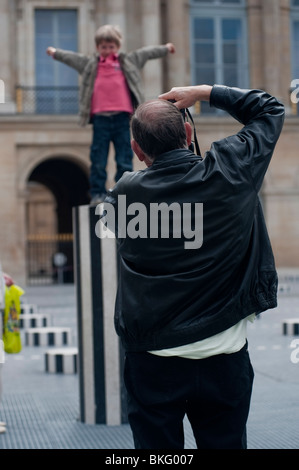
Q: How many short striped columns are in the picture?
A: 5